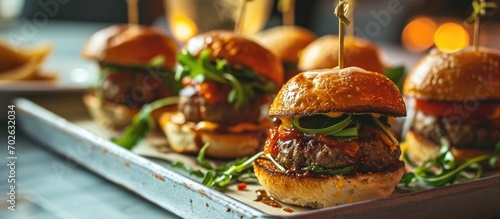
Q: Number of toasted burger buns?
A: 6